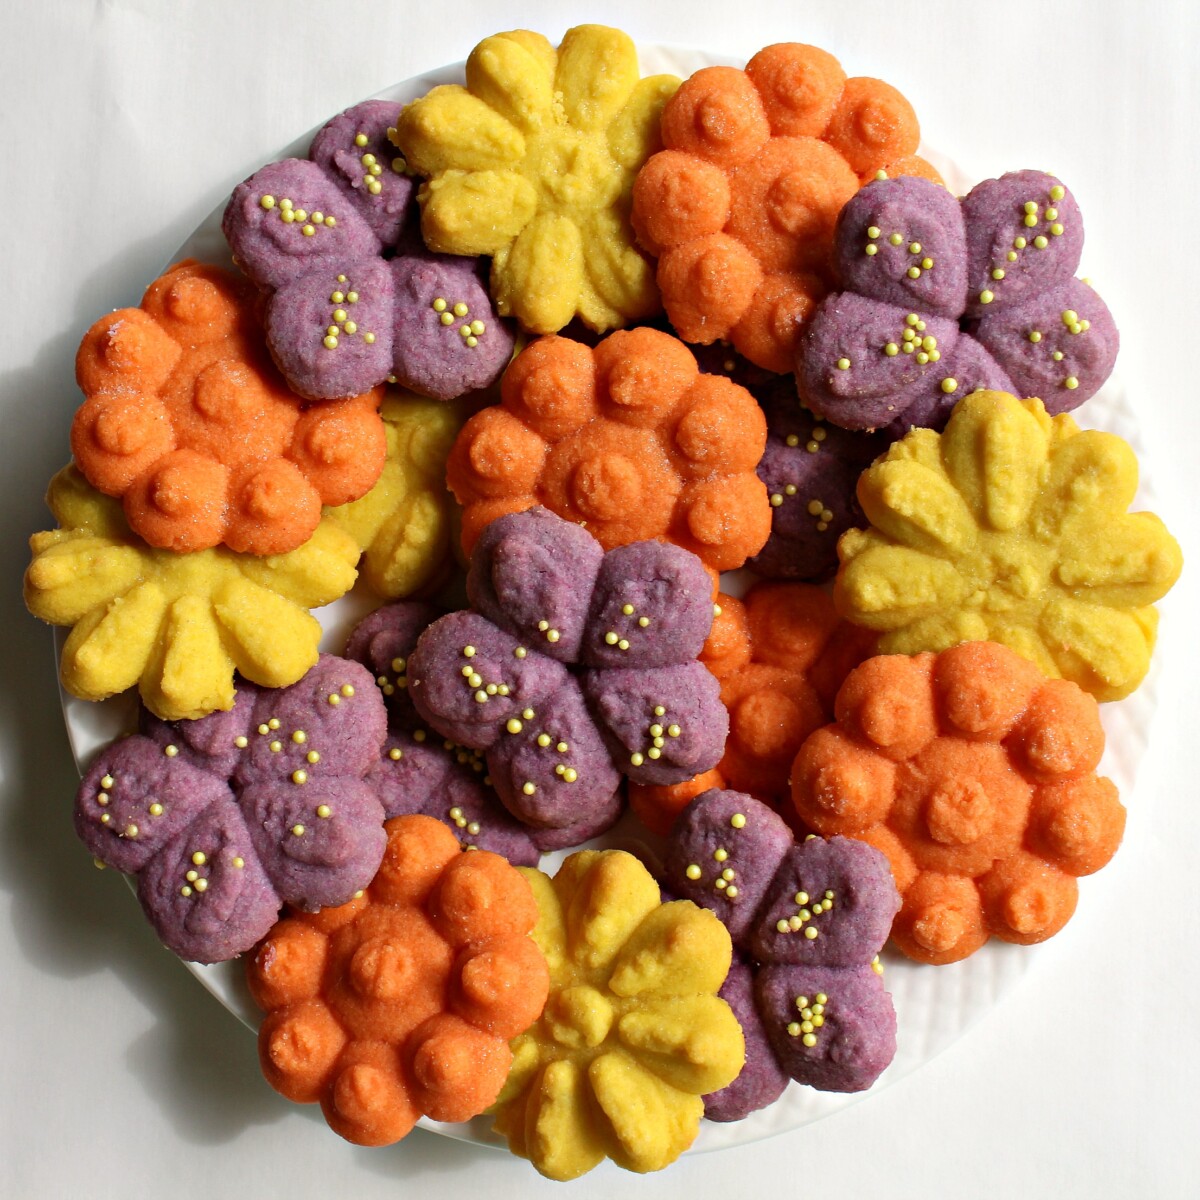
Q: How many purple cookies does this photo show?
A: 7